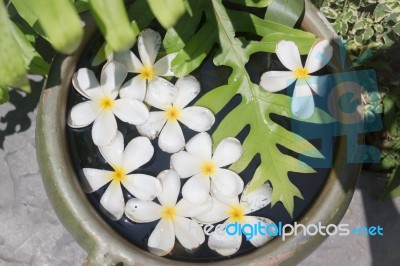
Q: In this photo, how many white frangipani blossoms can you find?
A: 8